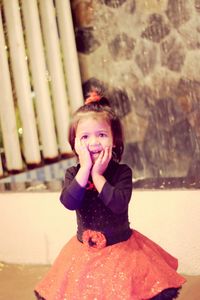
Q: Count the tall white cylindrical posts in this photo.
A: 5